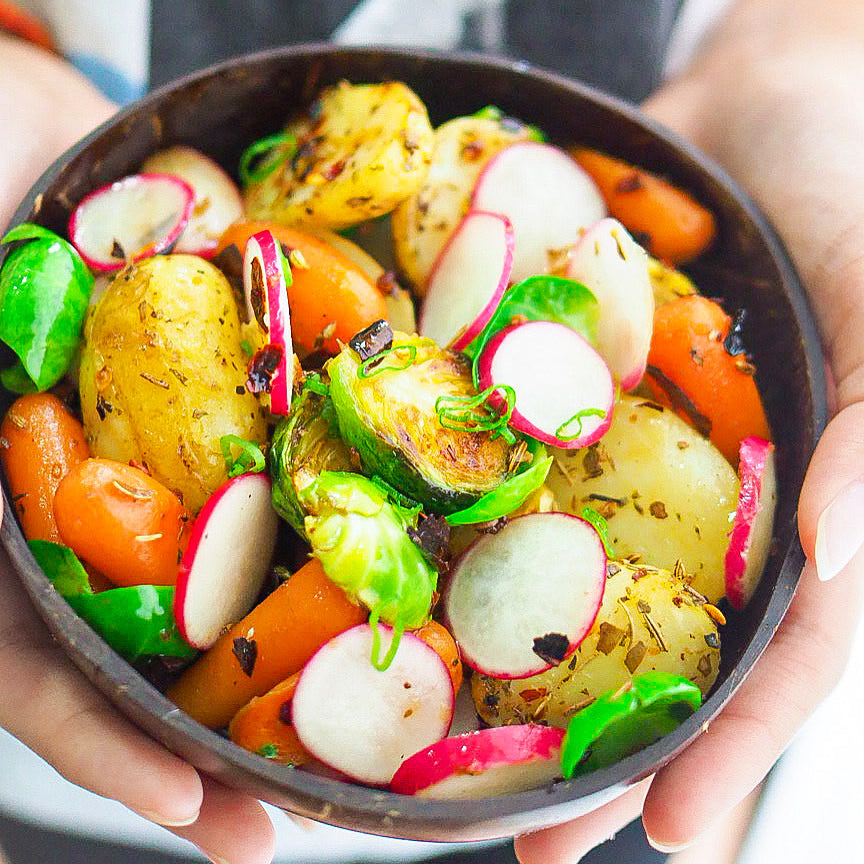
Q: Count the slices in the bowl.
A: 12